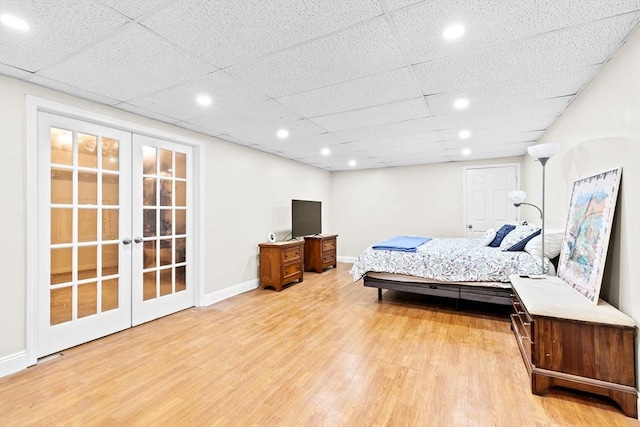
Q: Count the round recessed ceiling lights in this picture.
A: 9